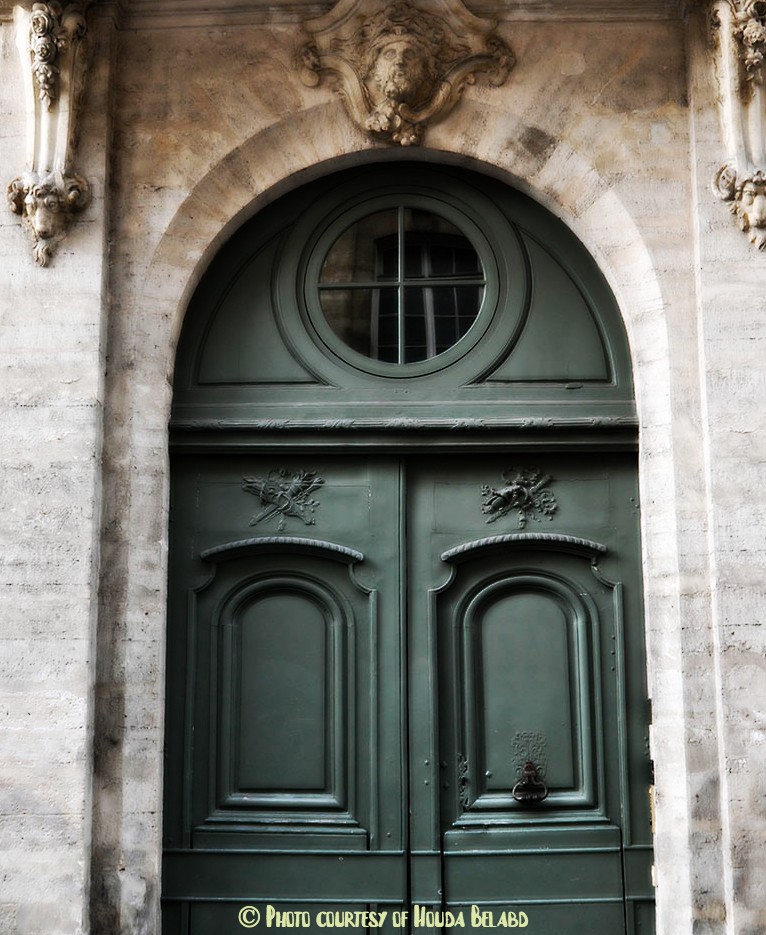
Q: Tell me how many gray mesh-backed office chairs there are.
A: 0